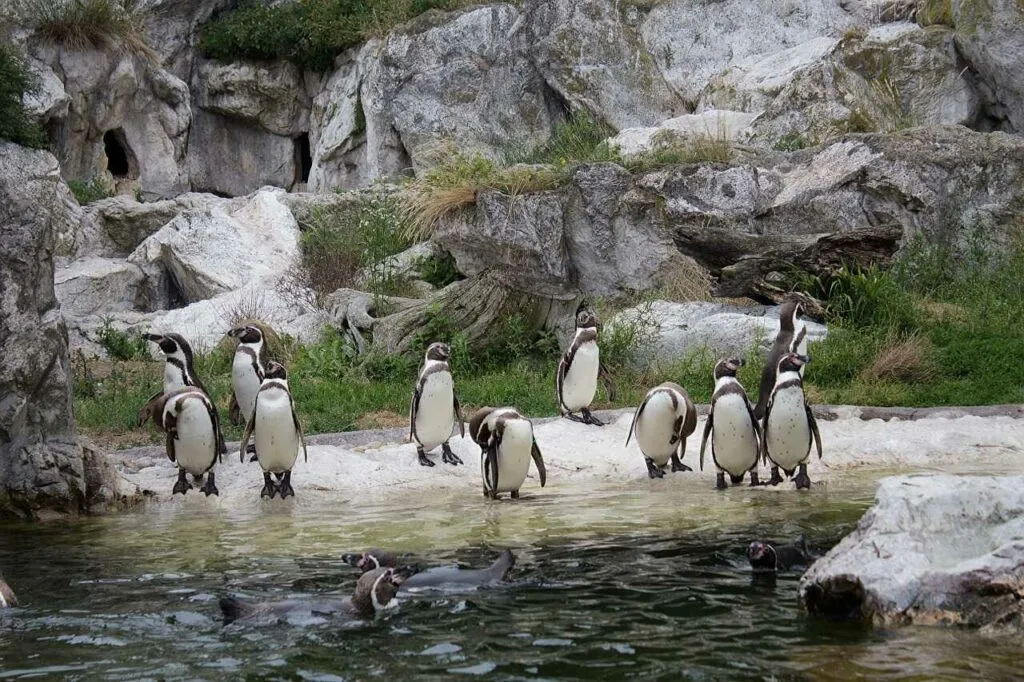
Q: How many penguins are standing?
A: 11